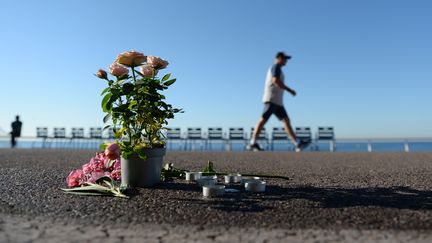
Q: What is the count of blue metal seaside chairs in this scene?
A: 13